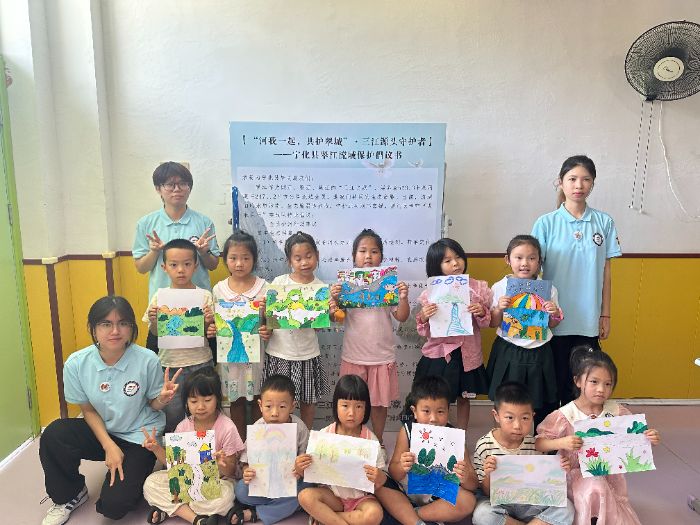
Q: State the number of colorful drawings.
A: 12